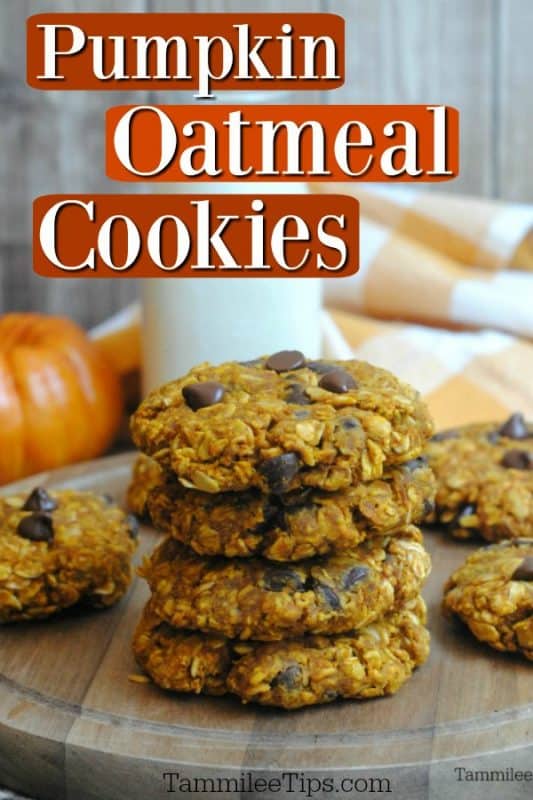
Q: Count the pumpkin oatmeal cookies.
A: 8